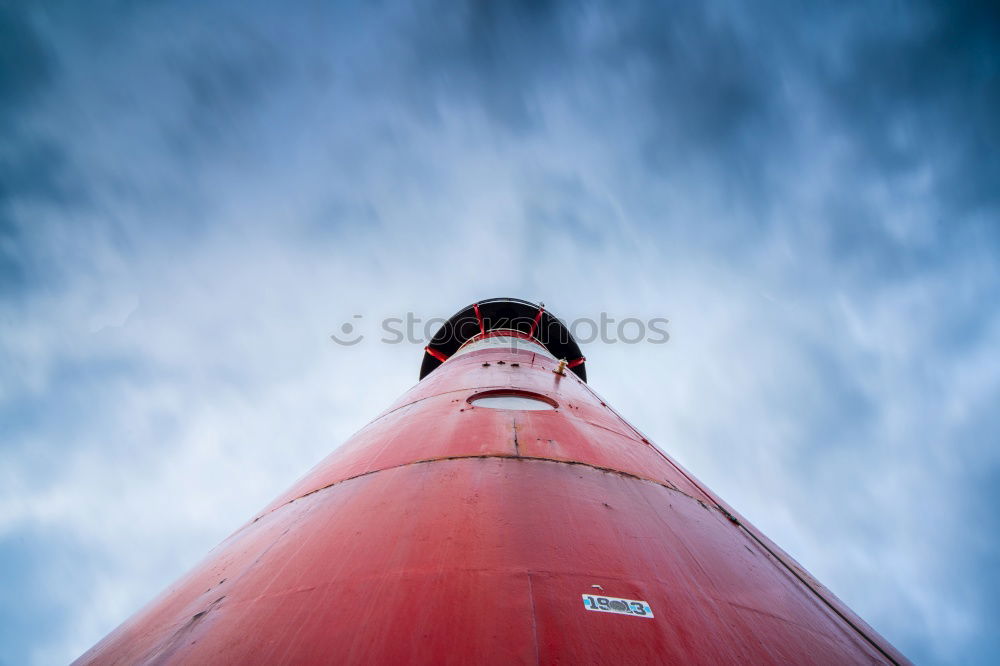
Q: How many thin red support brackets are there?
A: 4